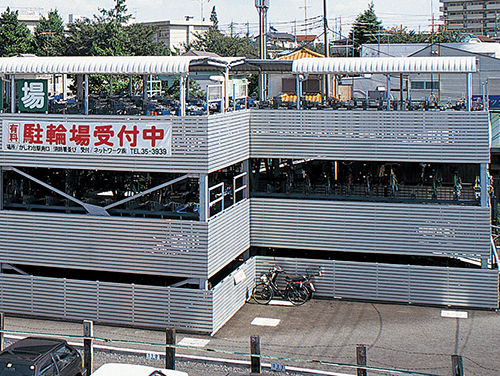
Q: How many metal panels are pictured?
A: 9